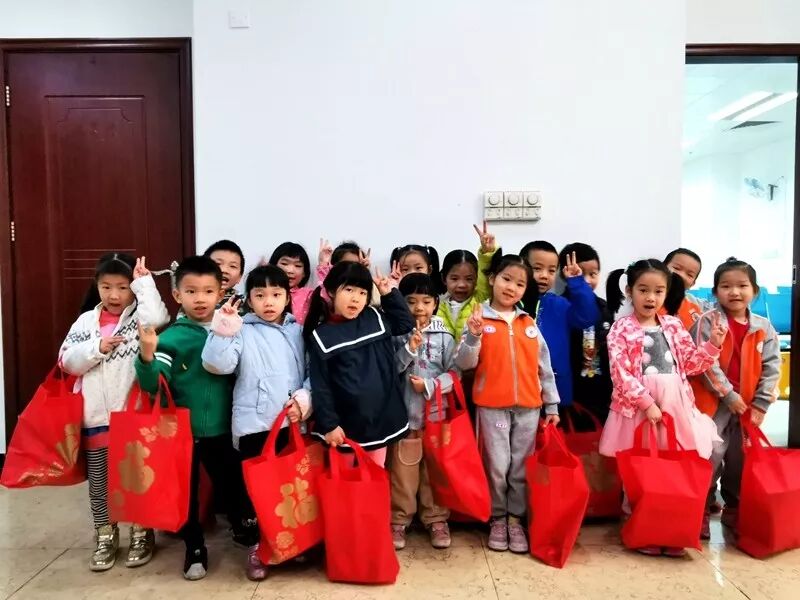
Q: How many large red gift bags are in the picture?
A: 9